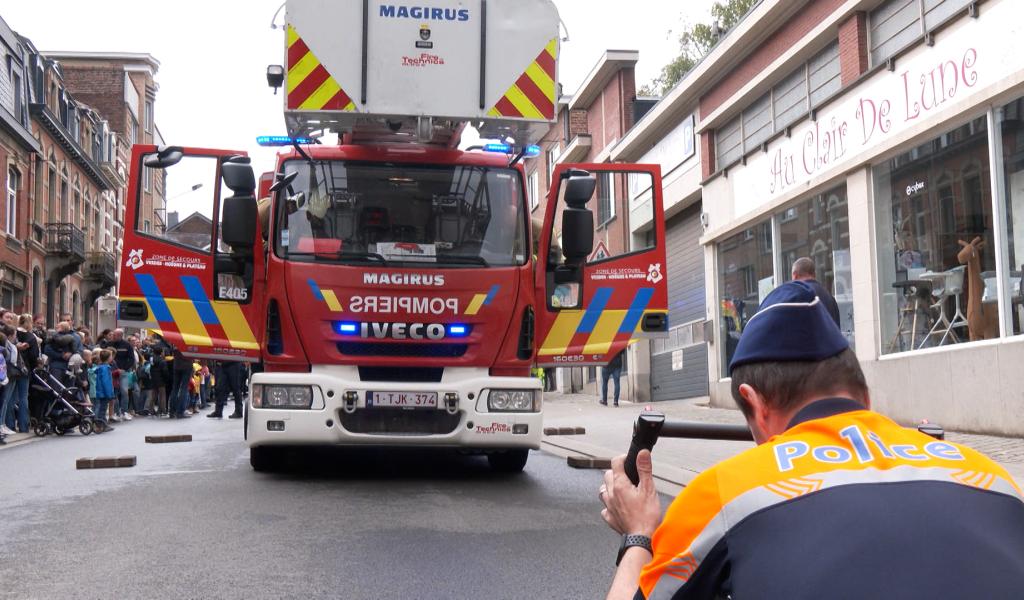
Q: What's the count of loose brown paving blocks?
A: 4